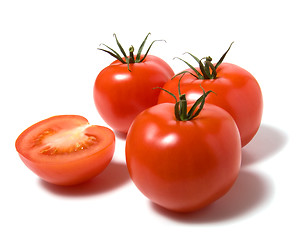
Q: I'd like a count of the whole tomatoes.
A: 3